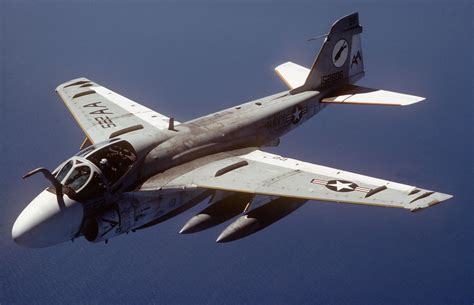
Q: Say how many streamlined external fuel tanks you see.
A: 2